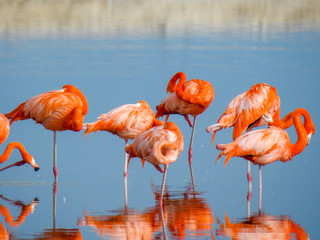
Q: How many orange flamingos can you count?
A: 7